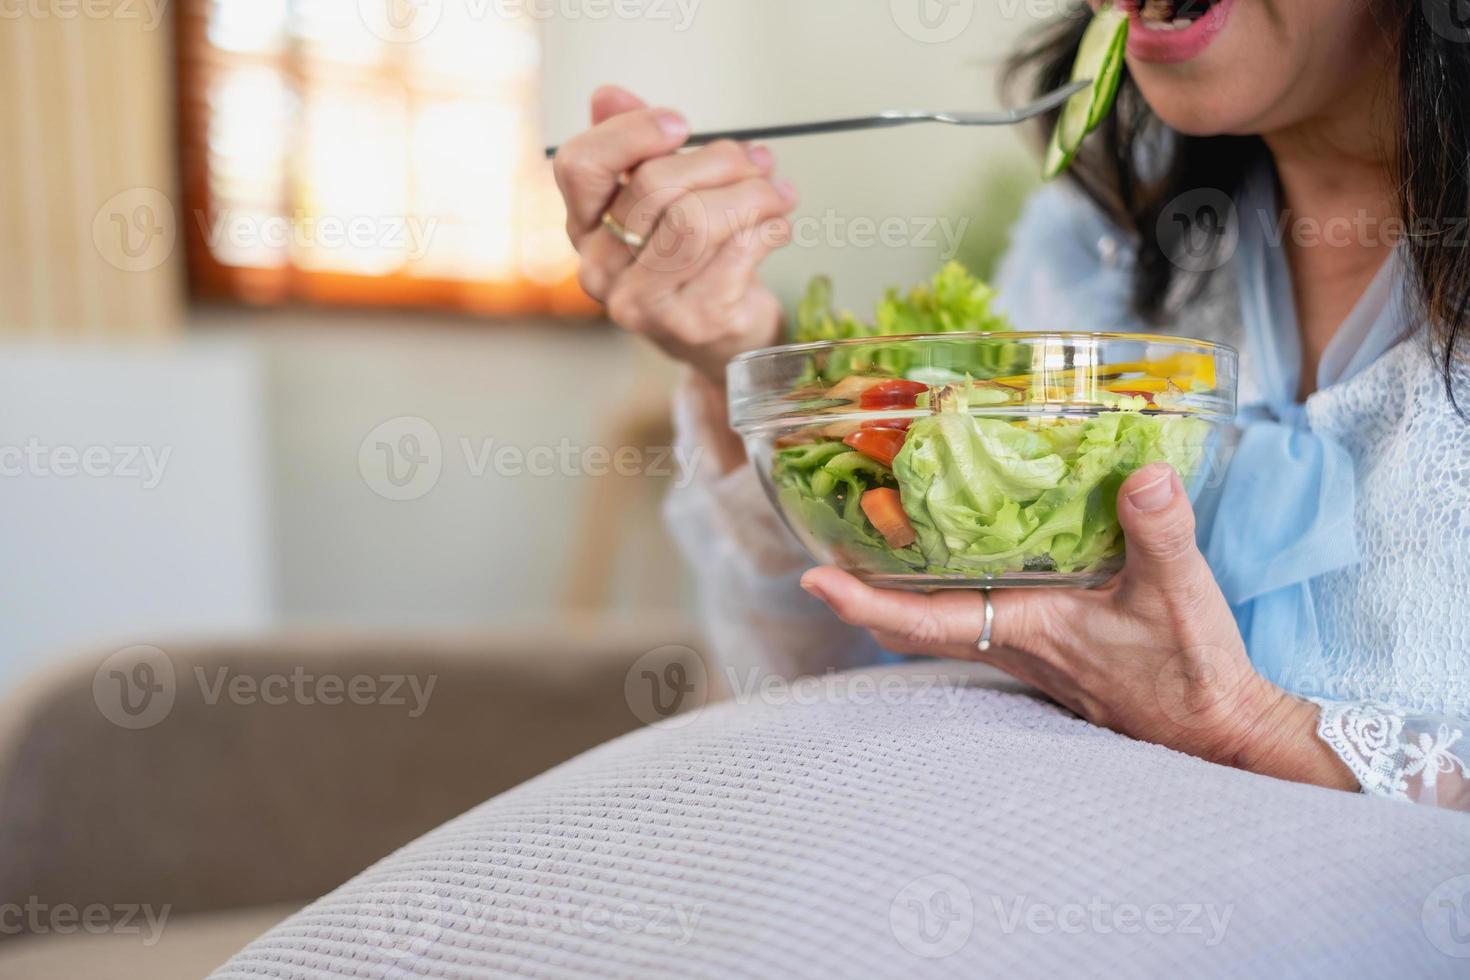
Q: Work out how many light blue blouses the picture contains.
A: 1